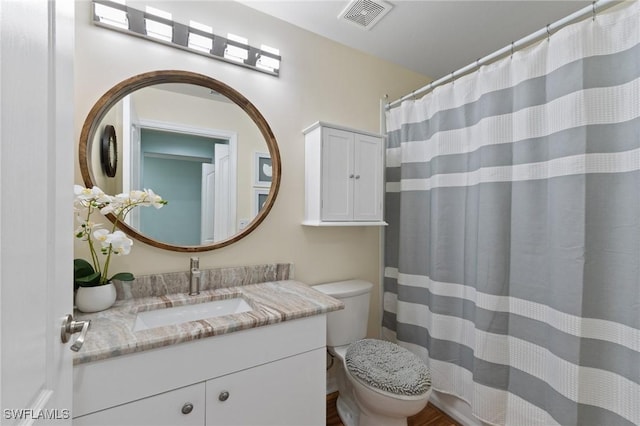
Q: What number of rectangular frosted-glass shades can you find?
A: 5